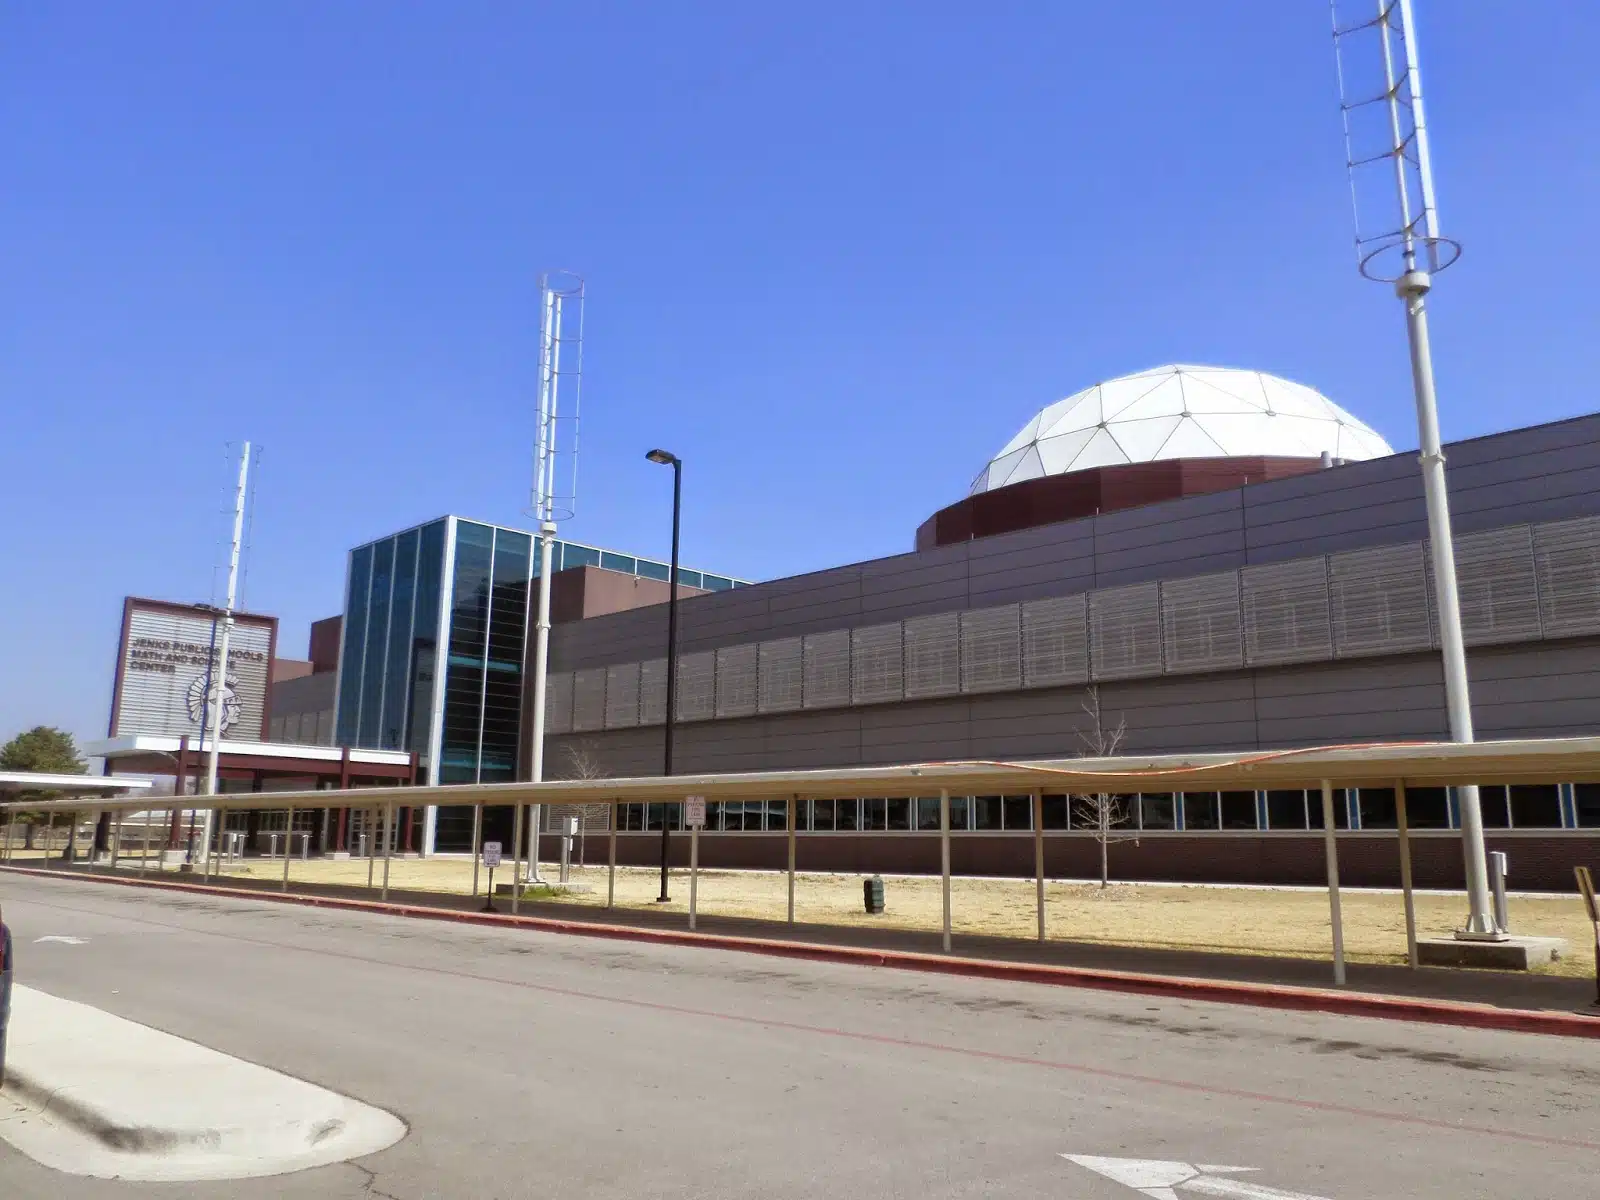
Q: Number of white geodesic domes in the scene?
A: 1